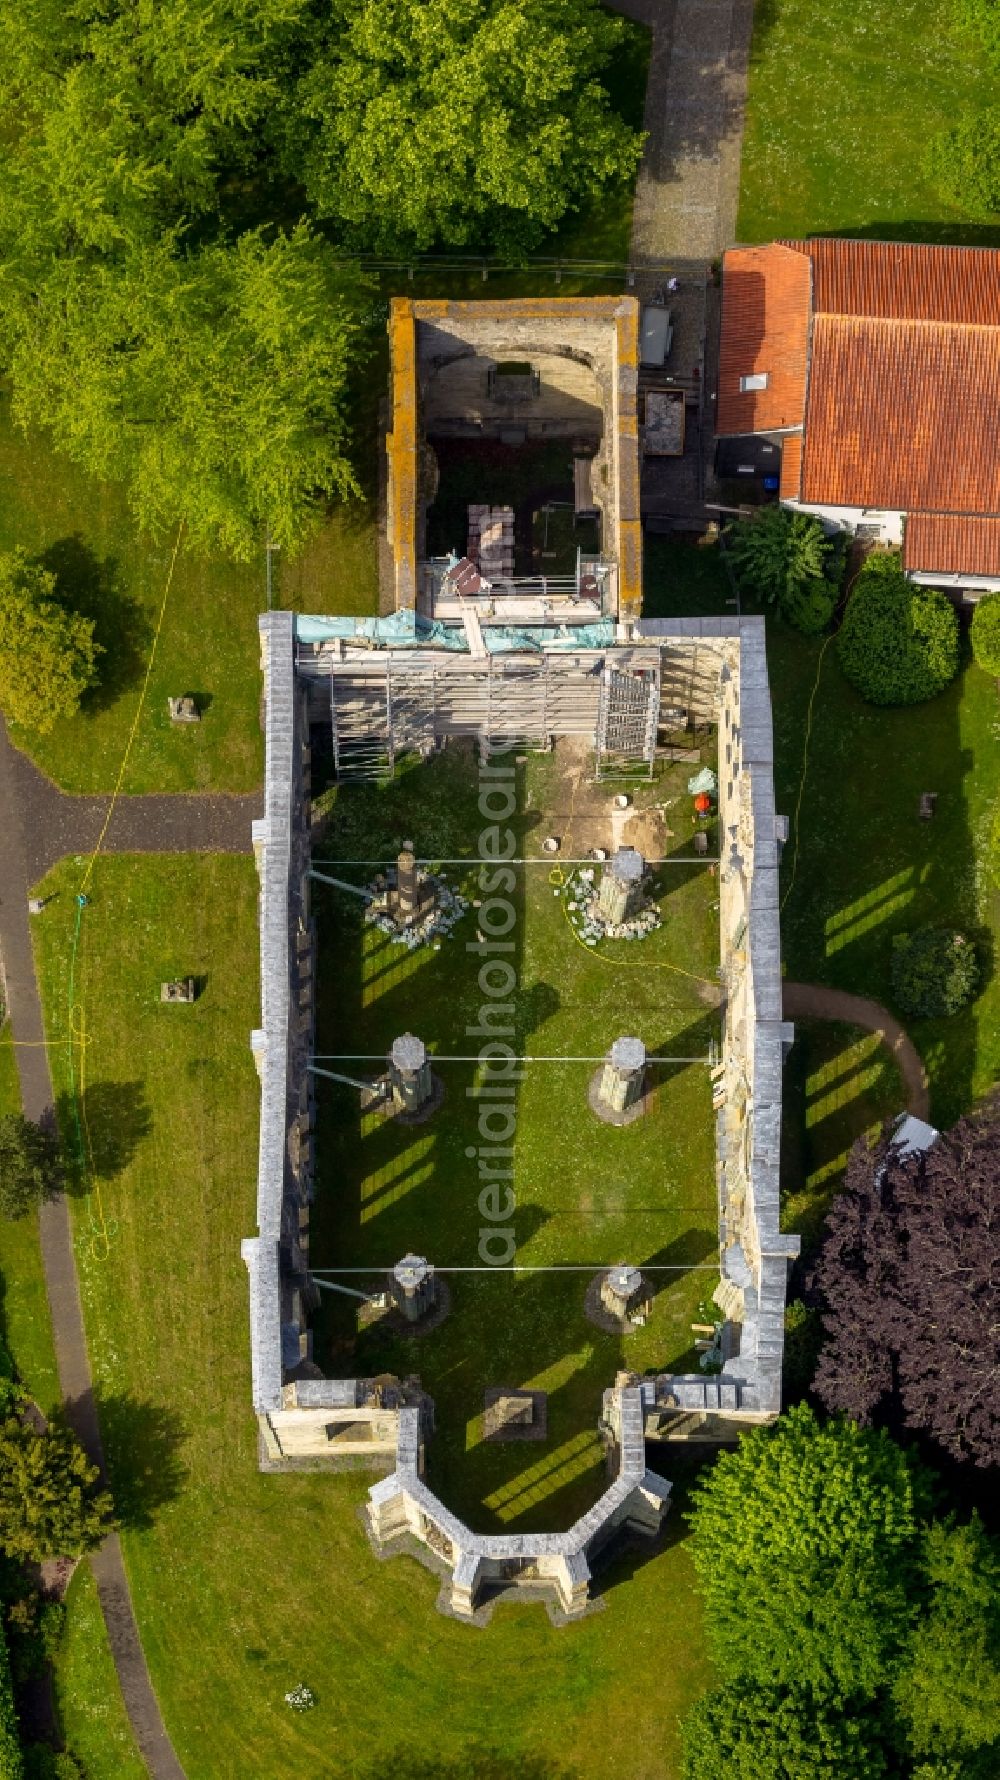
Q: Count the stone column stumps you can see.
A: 6